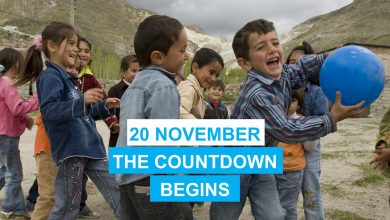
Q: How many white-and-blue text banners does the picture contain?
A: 3